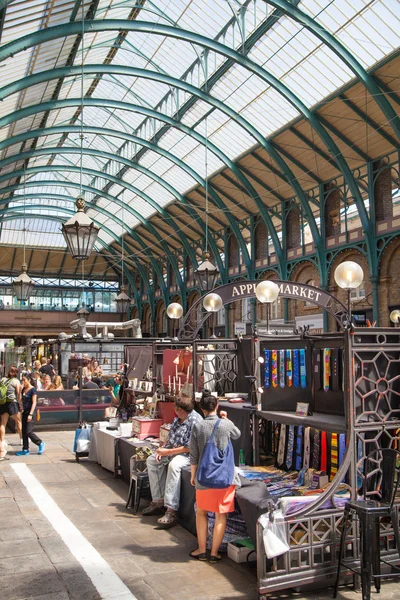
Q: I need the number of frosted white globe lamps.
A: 5